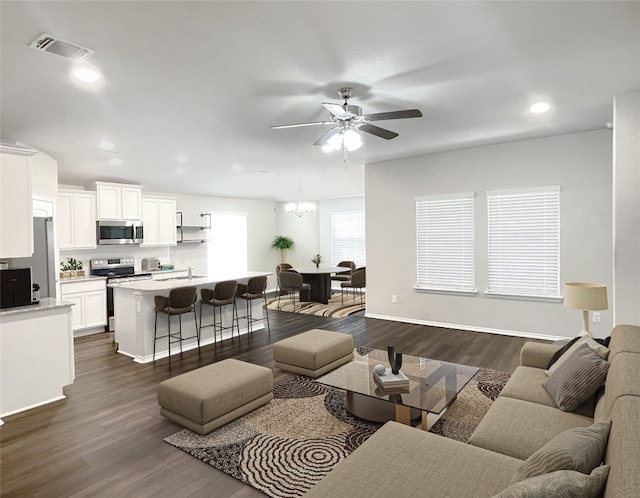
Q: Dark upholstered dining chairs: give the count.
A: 4